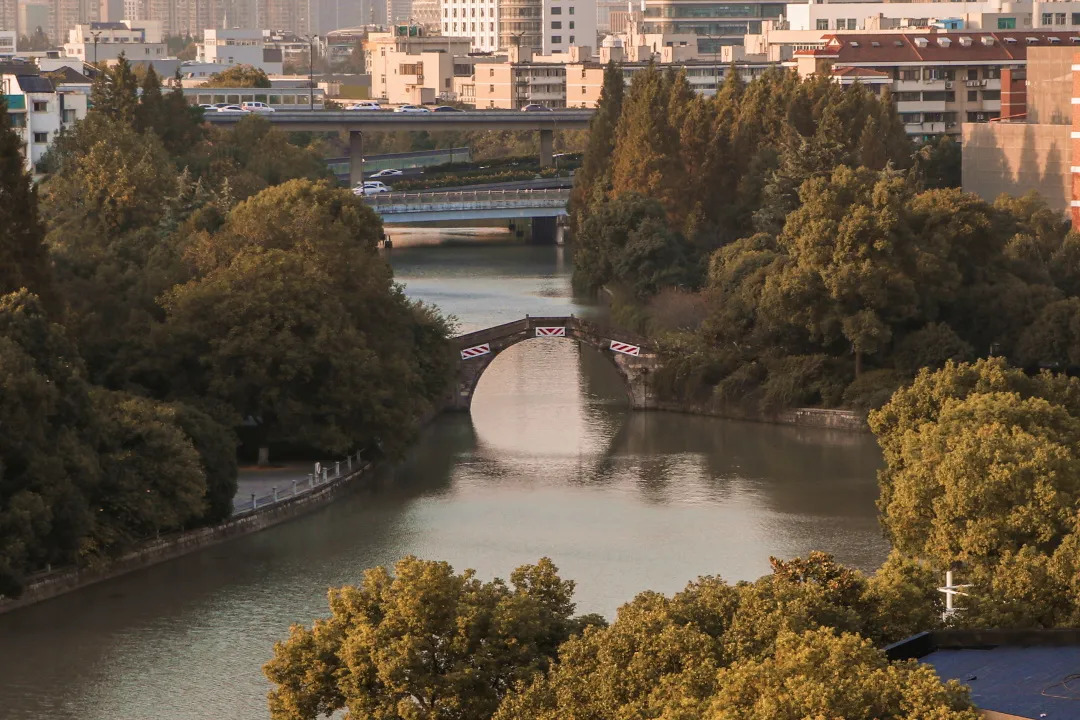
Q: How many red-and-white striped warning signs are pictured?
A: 3